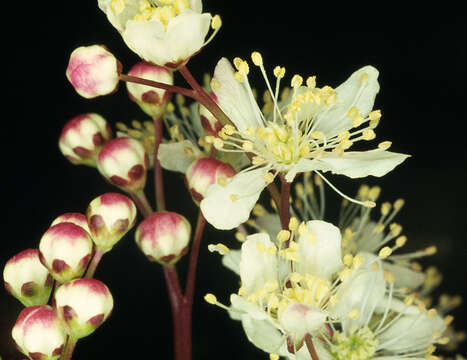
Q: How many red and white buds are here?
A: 13